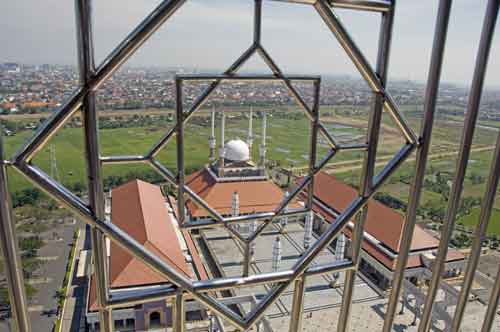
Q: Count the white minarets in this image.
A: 4